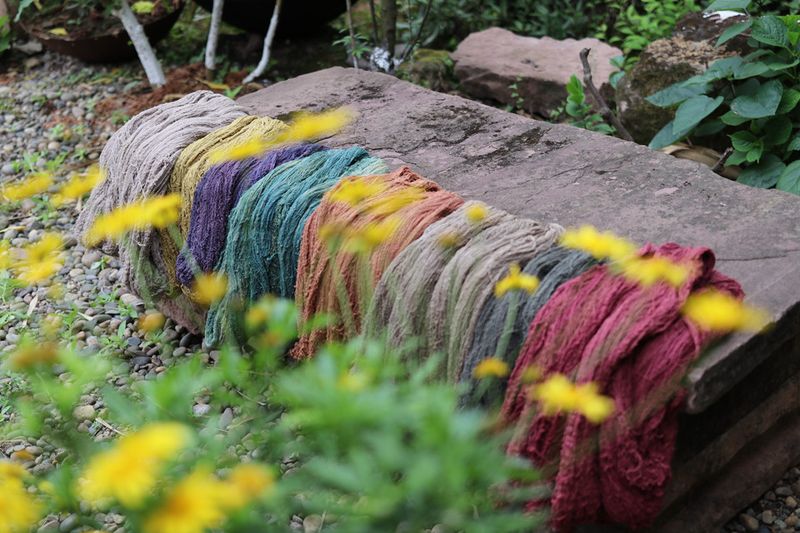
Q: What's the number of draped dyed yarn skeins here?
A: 8